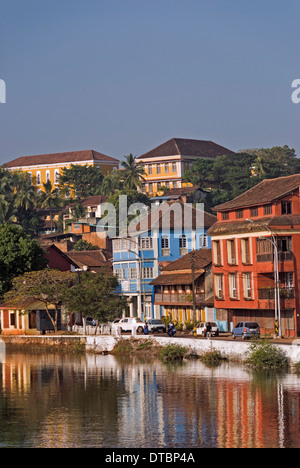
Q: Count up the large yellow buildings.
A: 2